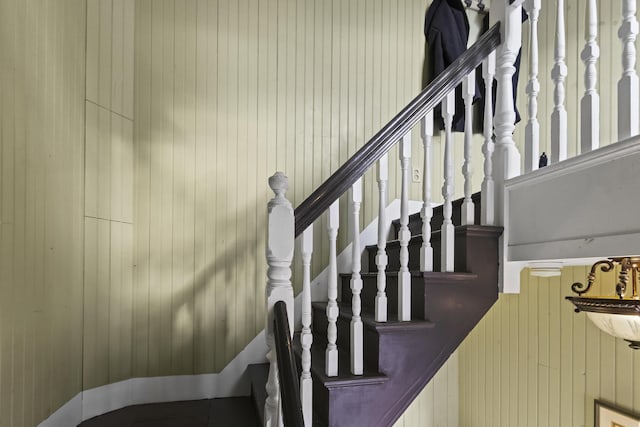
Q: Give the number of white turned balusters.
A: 13